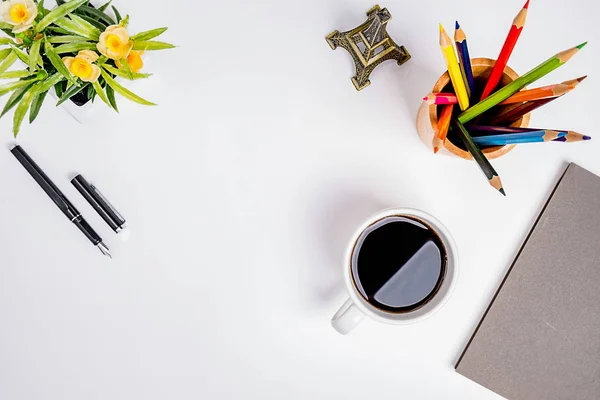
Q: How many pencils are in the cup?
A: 11